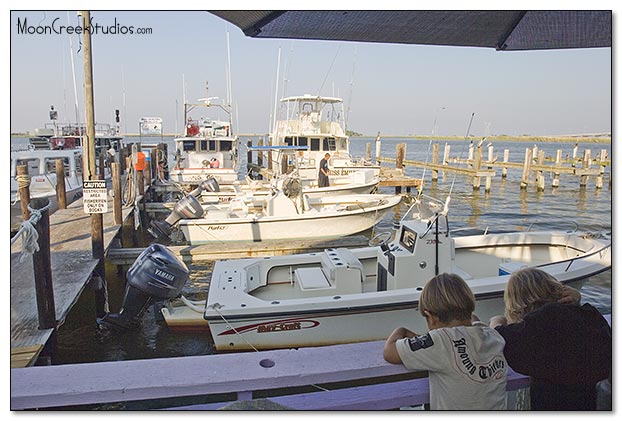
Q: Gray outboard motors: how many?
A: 3